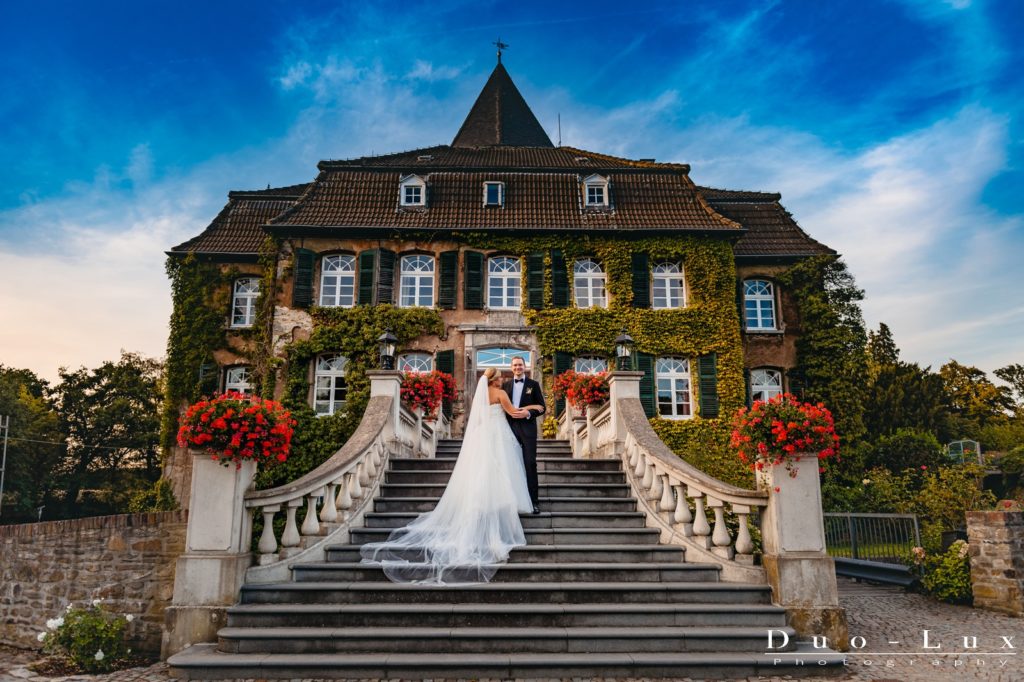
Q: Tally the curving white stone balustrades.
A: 2